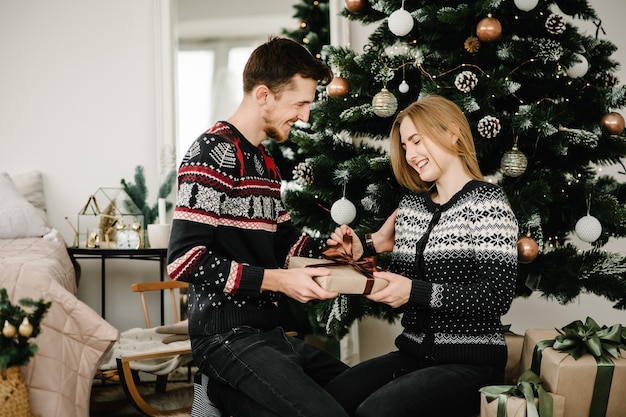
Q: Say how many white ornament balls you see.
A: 6